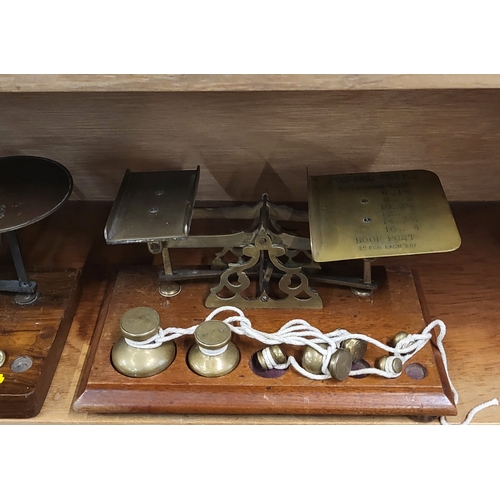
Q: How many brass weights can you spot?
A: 7